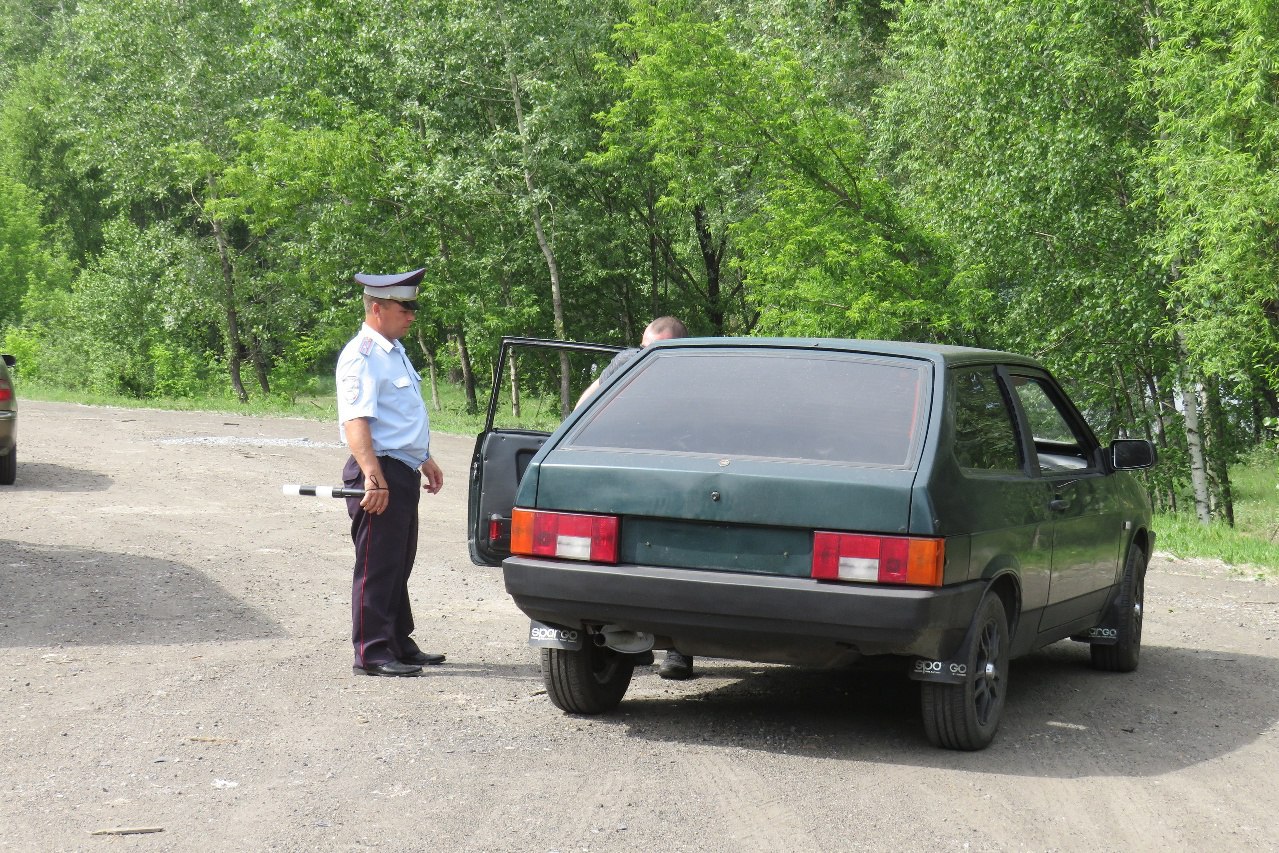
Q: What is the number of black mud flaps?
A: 3